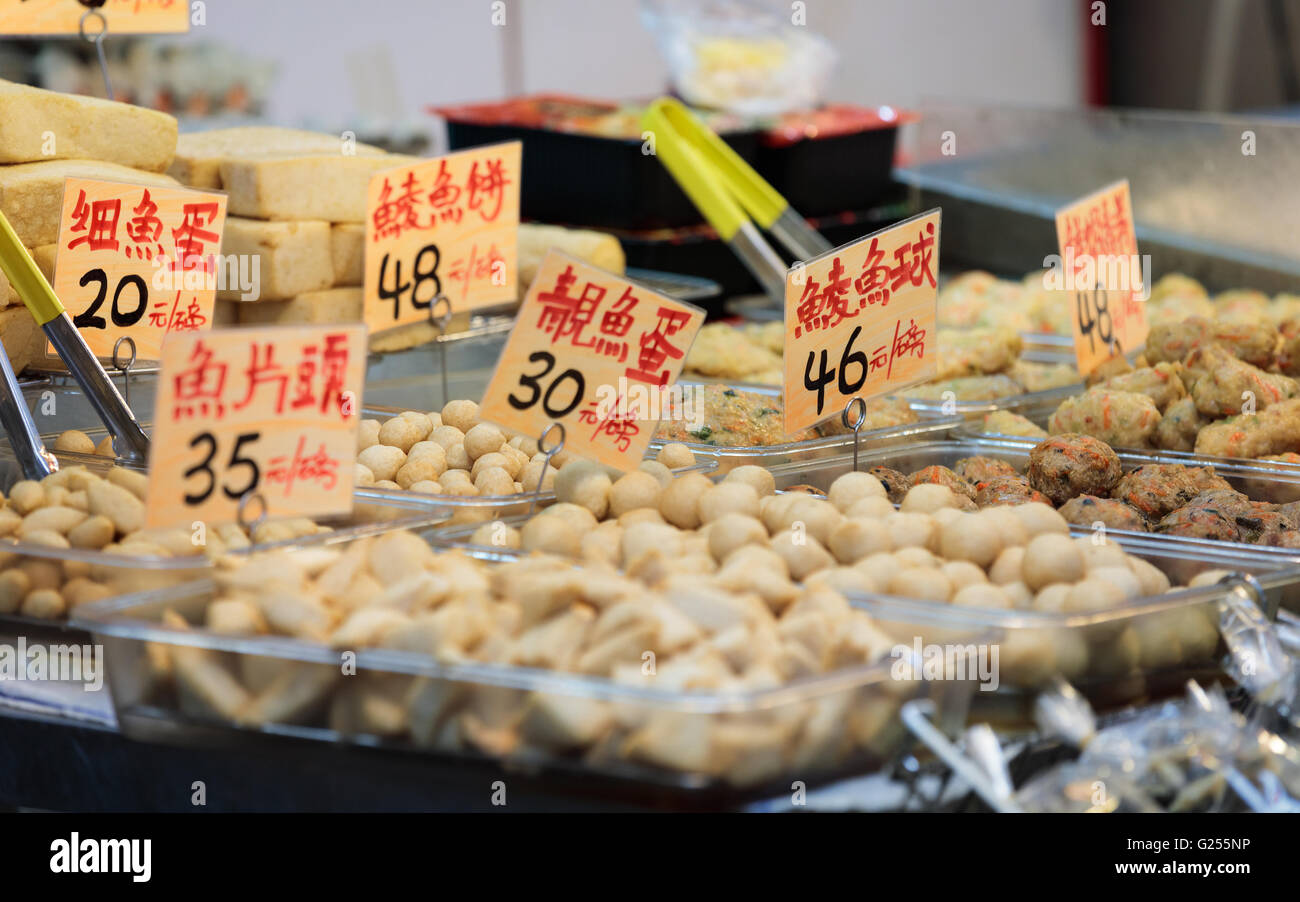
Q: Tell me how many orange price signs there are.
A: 7